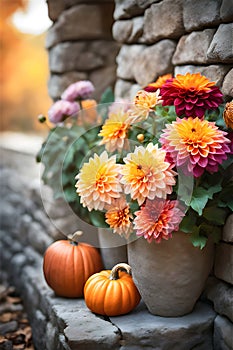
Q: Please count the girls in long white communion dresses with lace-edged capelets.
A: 0